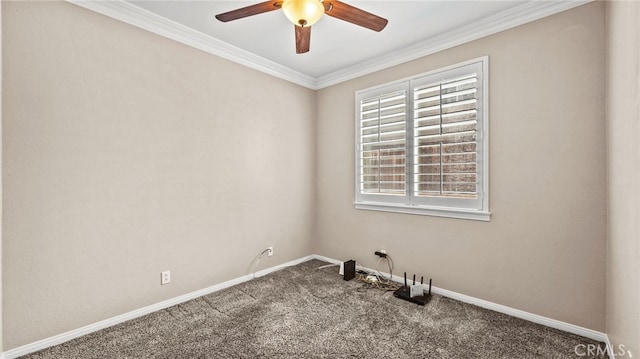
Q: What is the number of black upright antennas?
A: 4